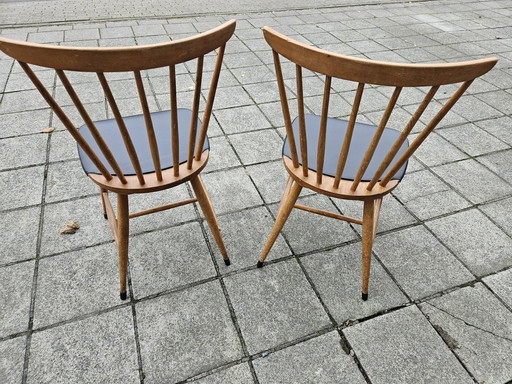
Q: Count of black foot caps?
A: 5